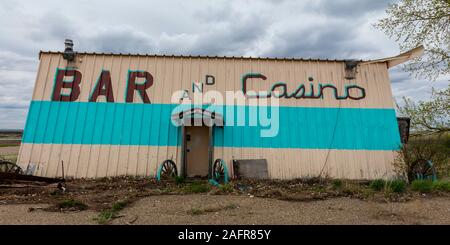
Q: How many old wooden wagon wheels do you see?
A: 4